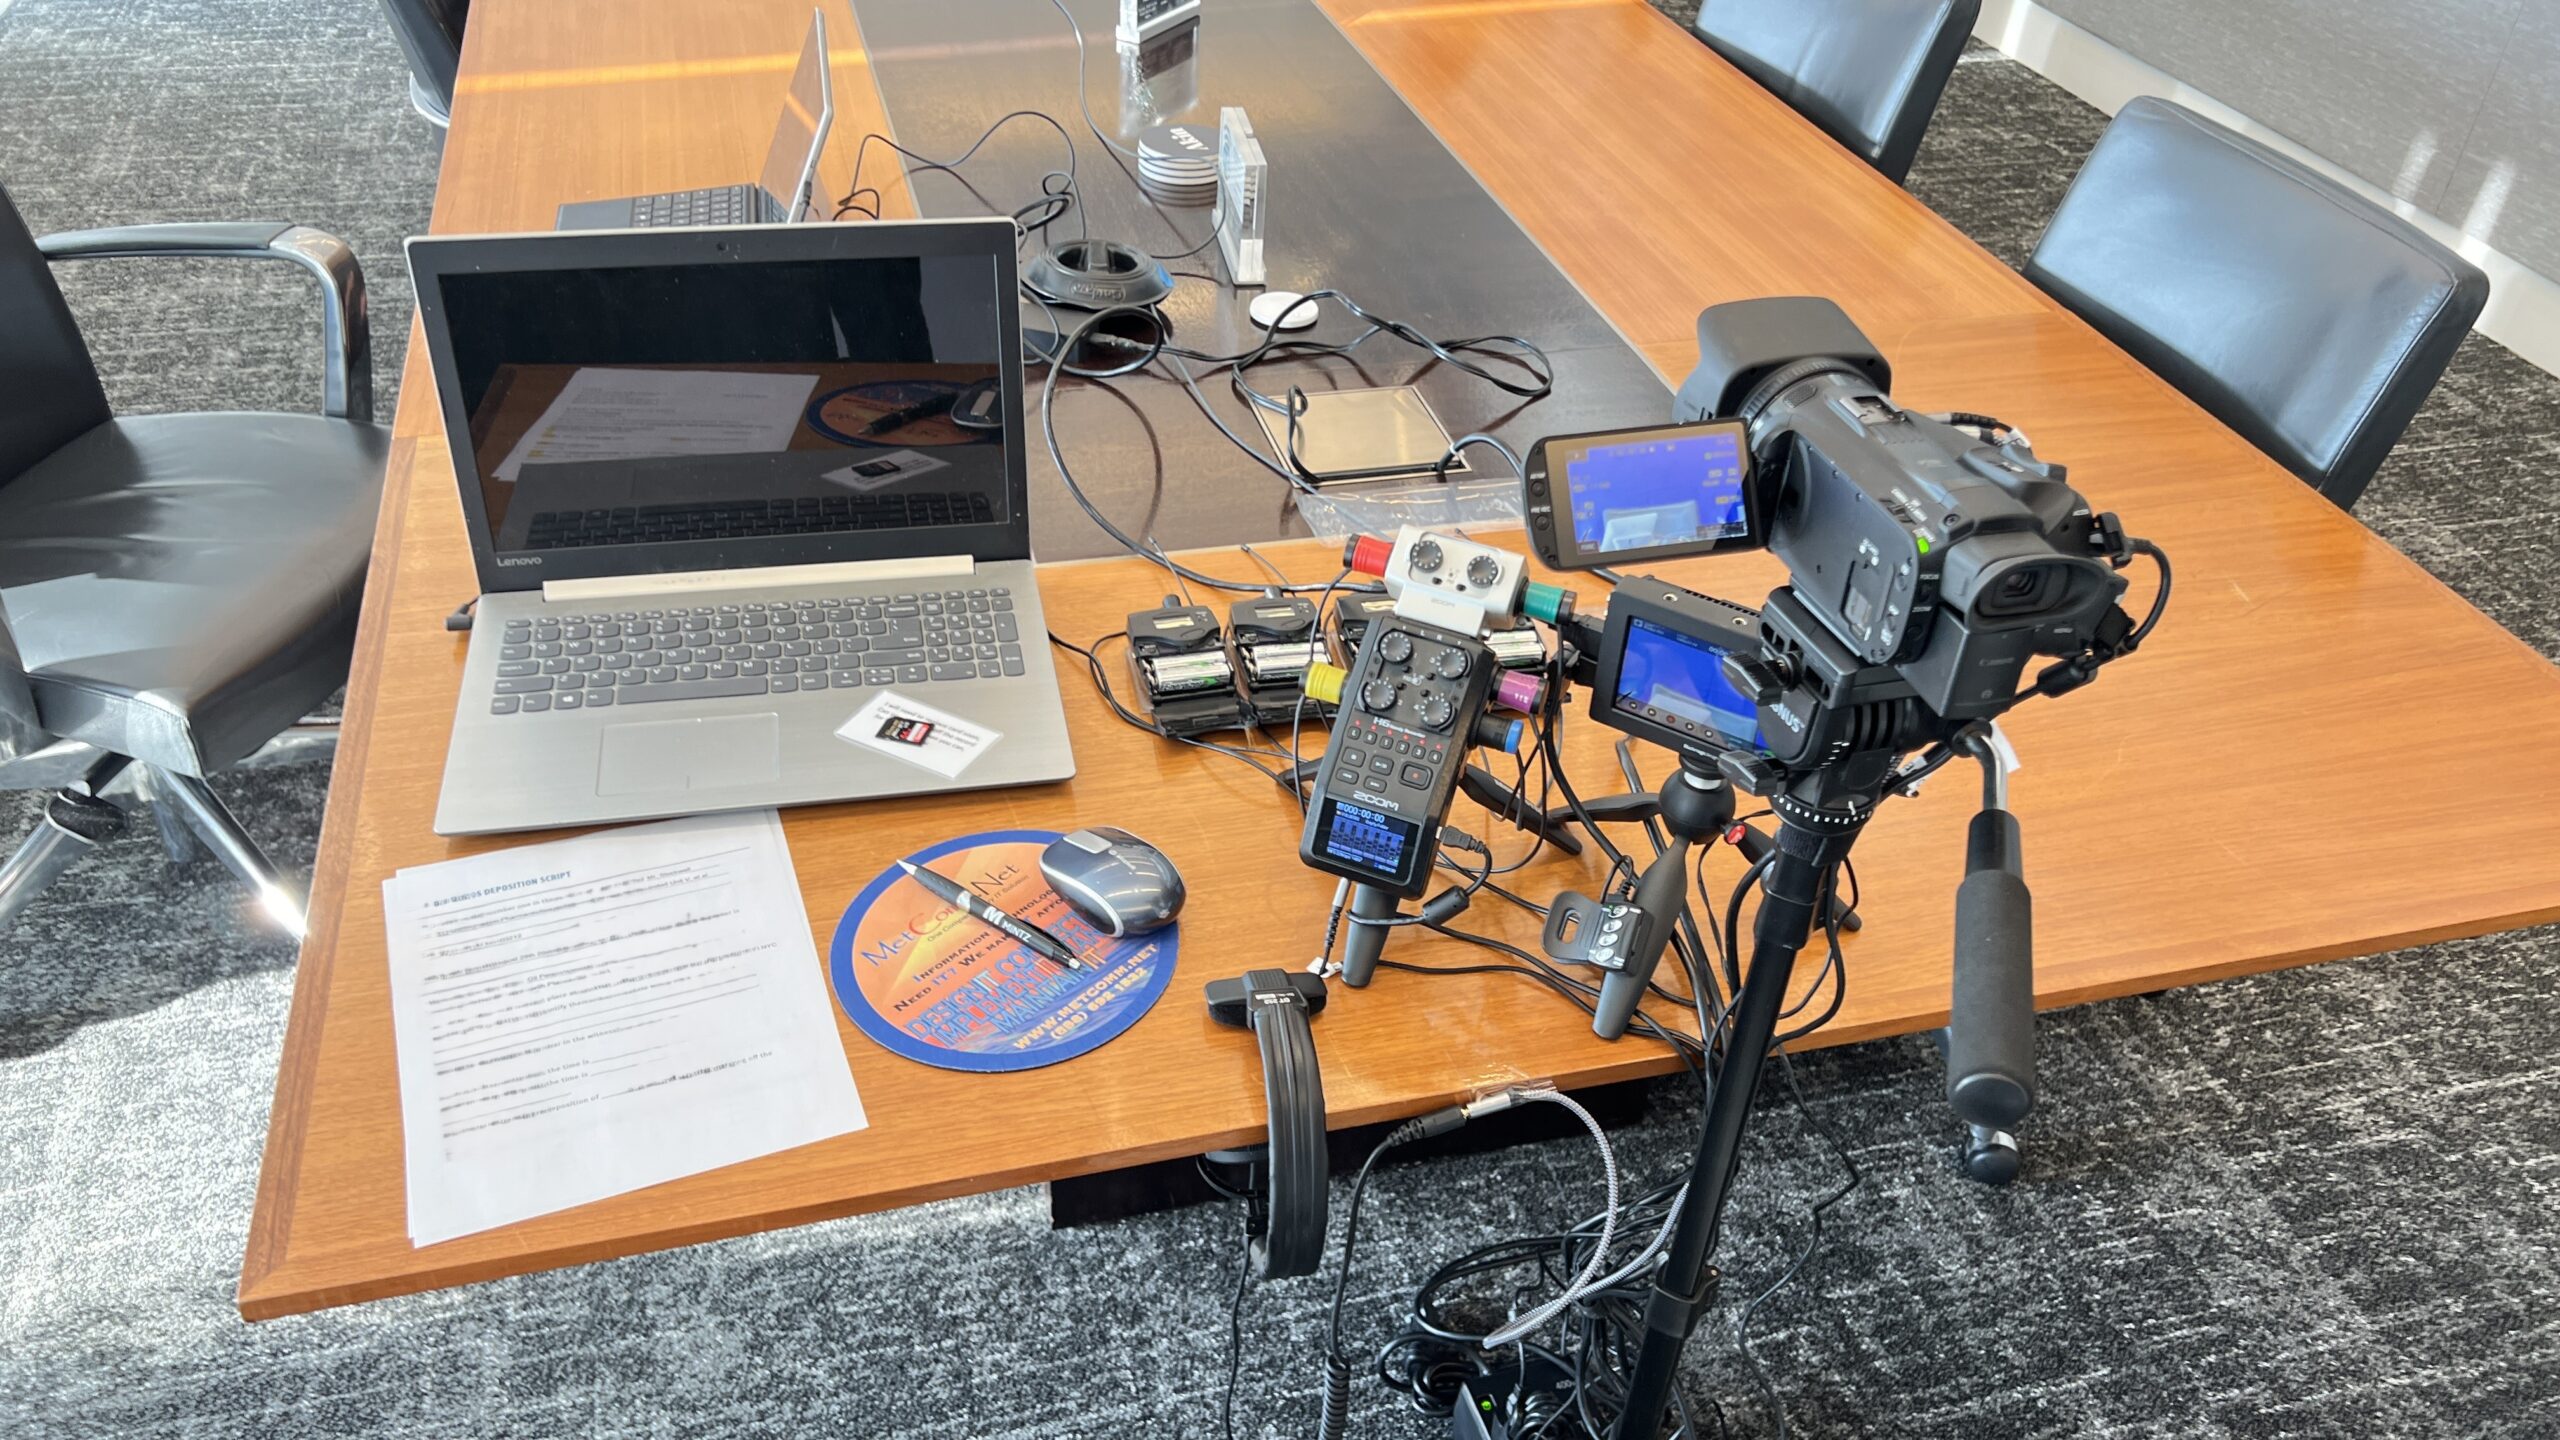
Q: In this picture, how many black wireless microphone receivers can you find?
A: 4